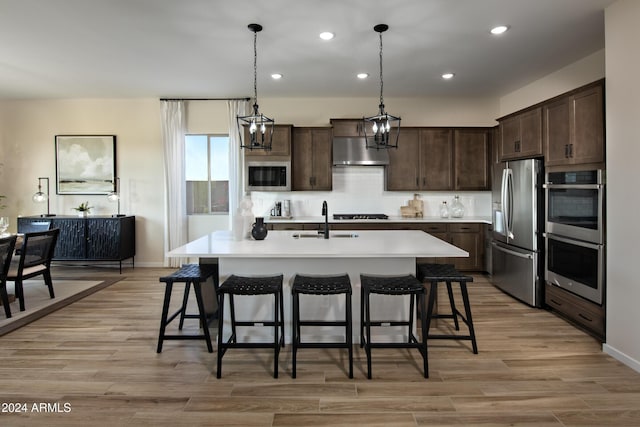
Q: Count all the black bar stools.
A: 5